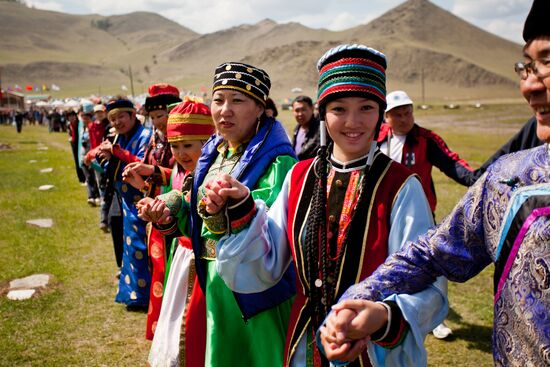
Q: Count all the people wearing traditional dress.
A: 6